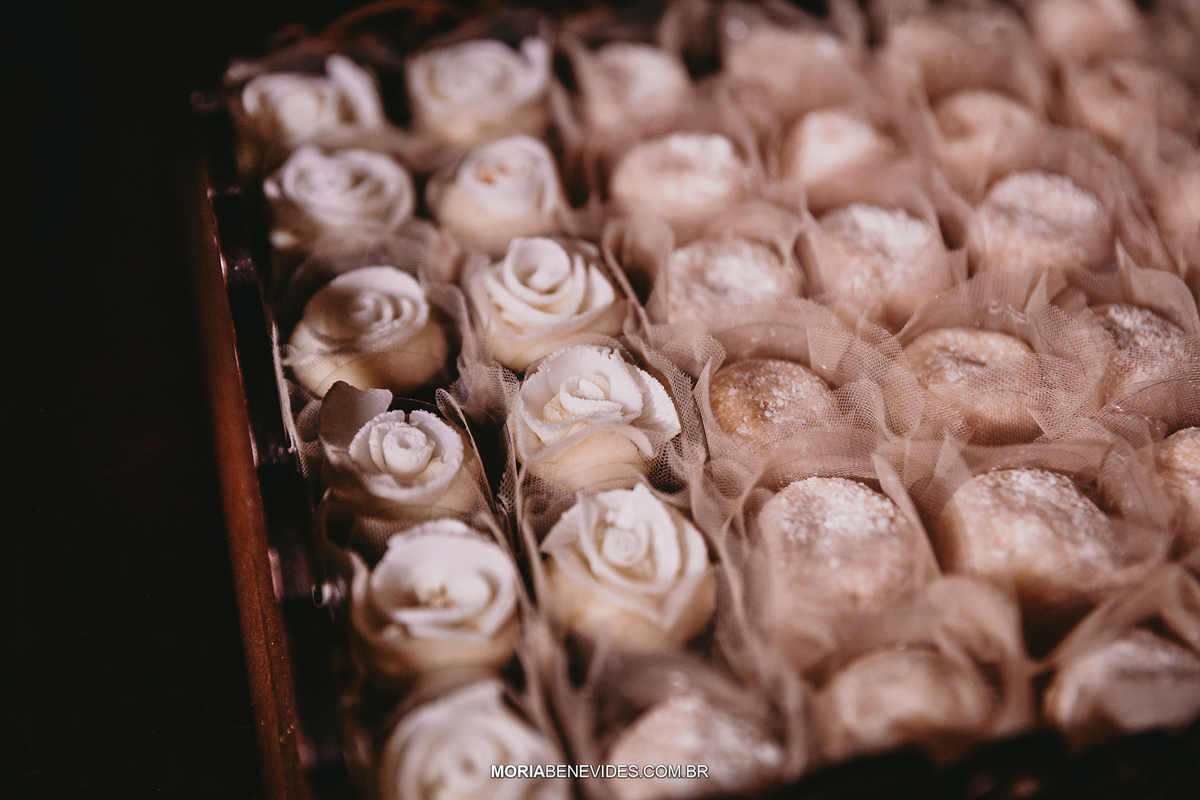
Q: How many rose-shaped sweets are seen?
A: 11